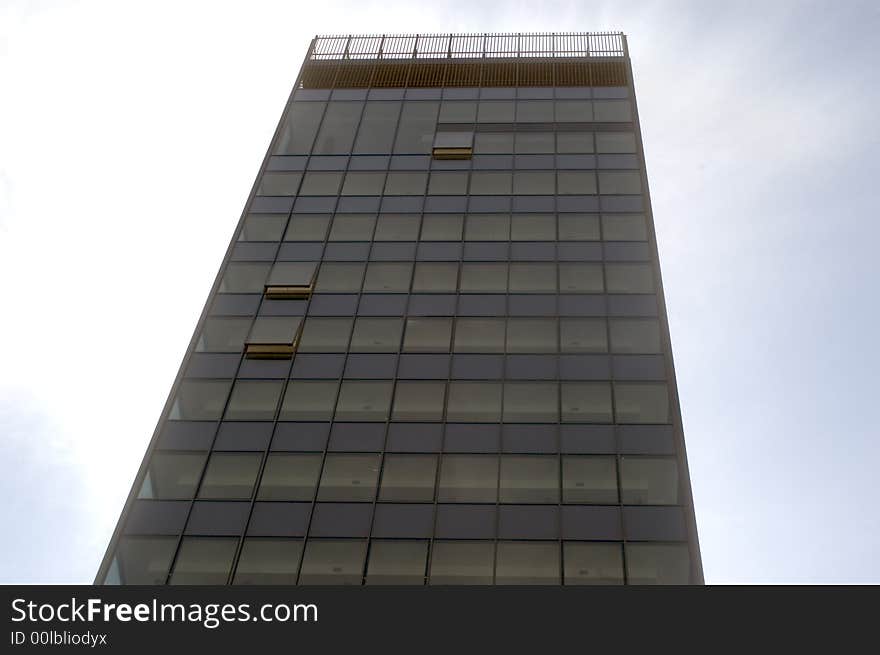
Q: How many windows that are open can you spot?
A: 3